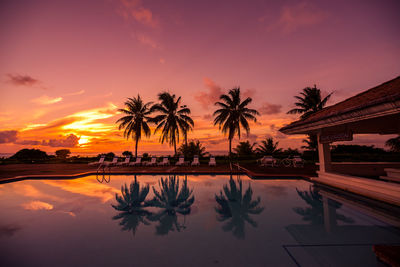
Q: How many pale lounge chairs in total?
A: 9